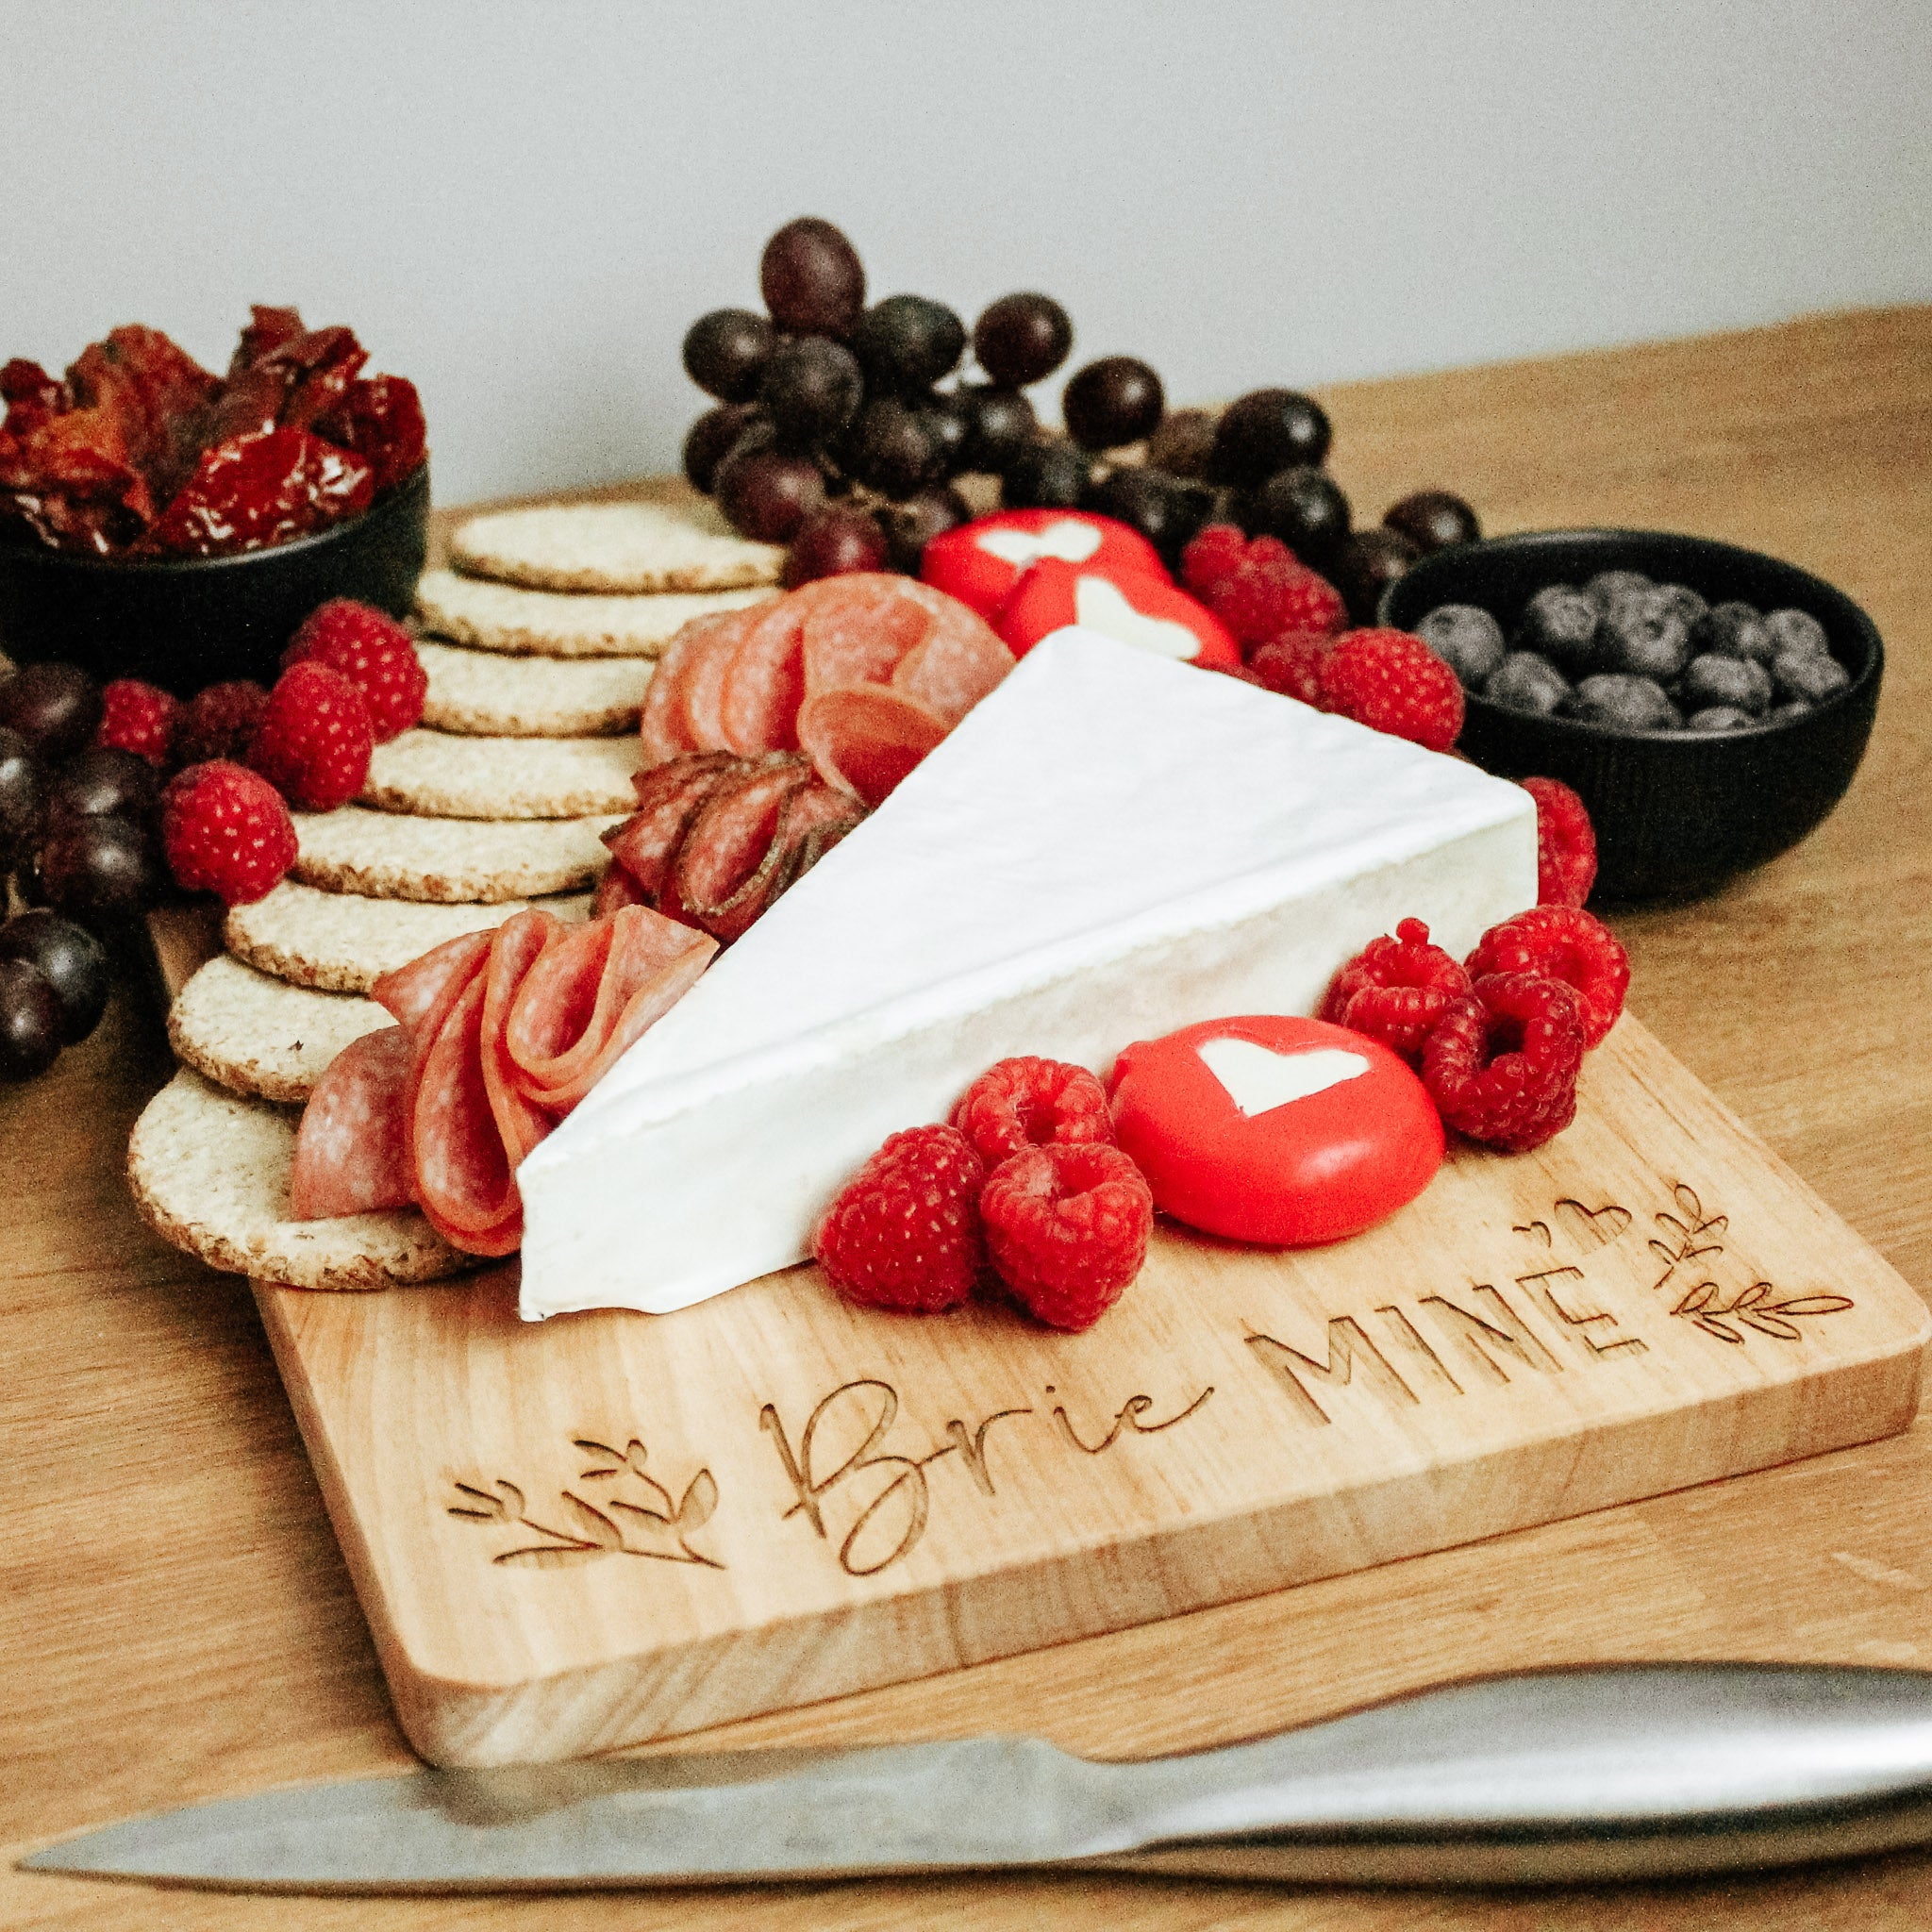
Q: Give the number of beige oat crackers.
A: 8